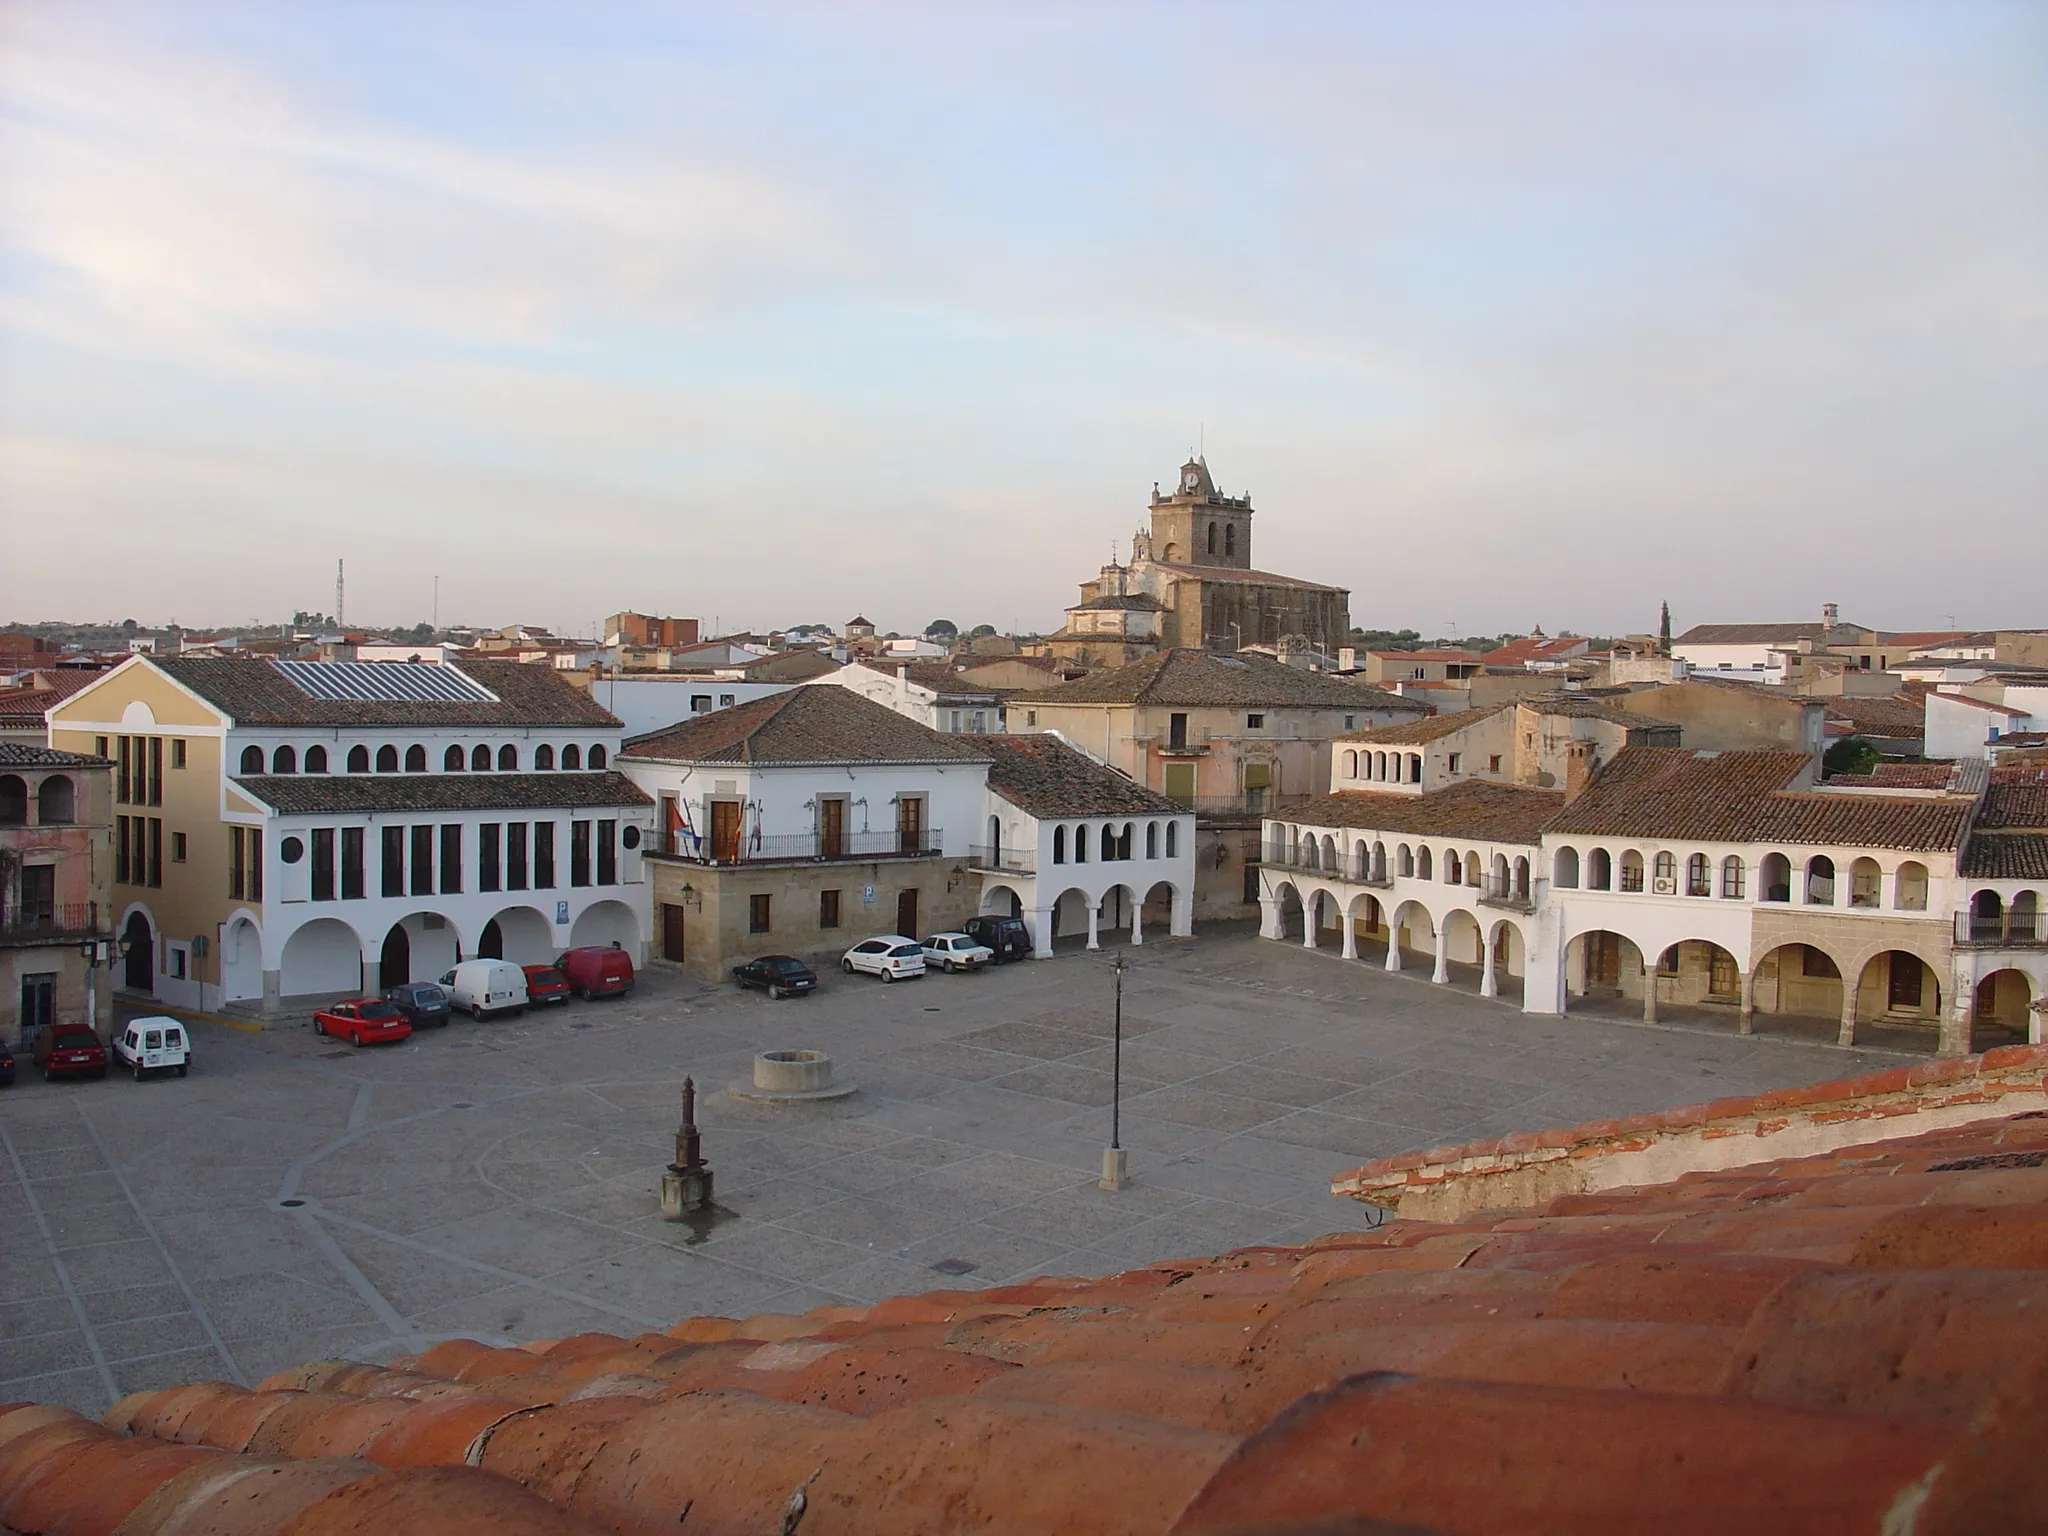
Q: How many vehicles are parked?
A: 12